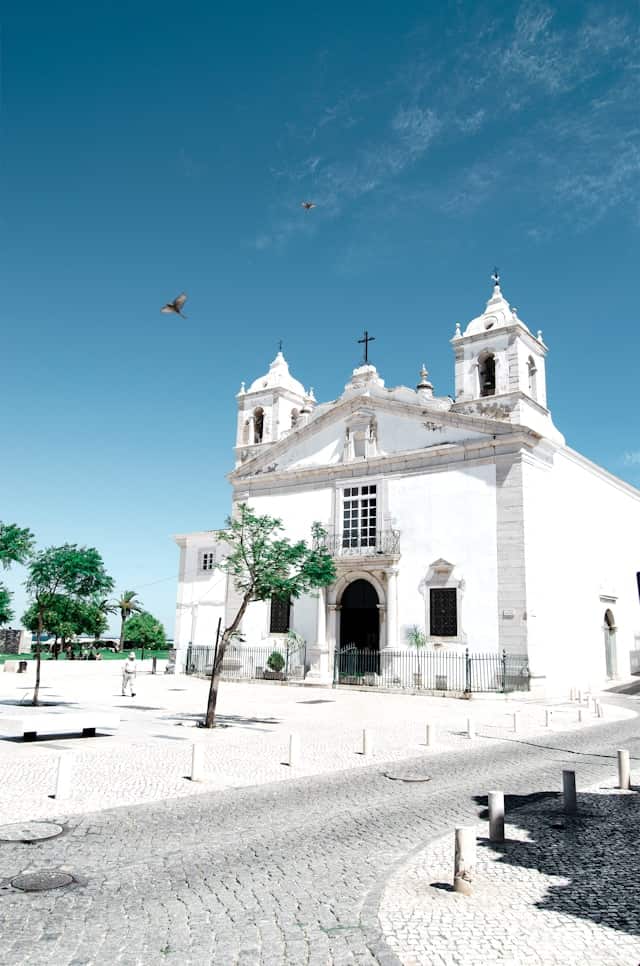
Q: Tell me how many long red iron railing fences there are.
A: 0